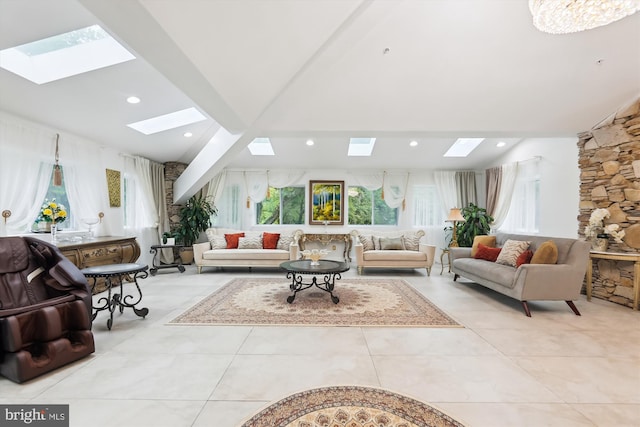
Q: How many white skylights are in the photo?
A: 5